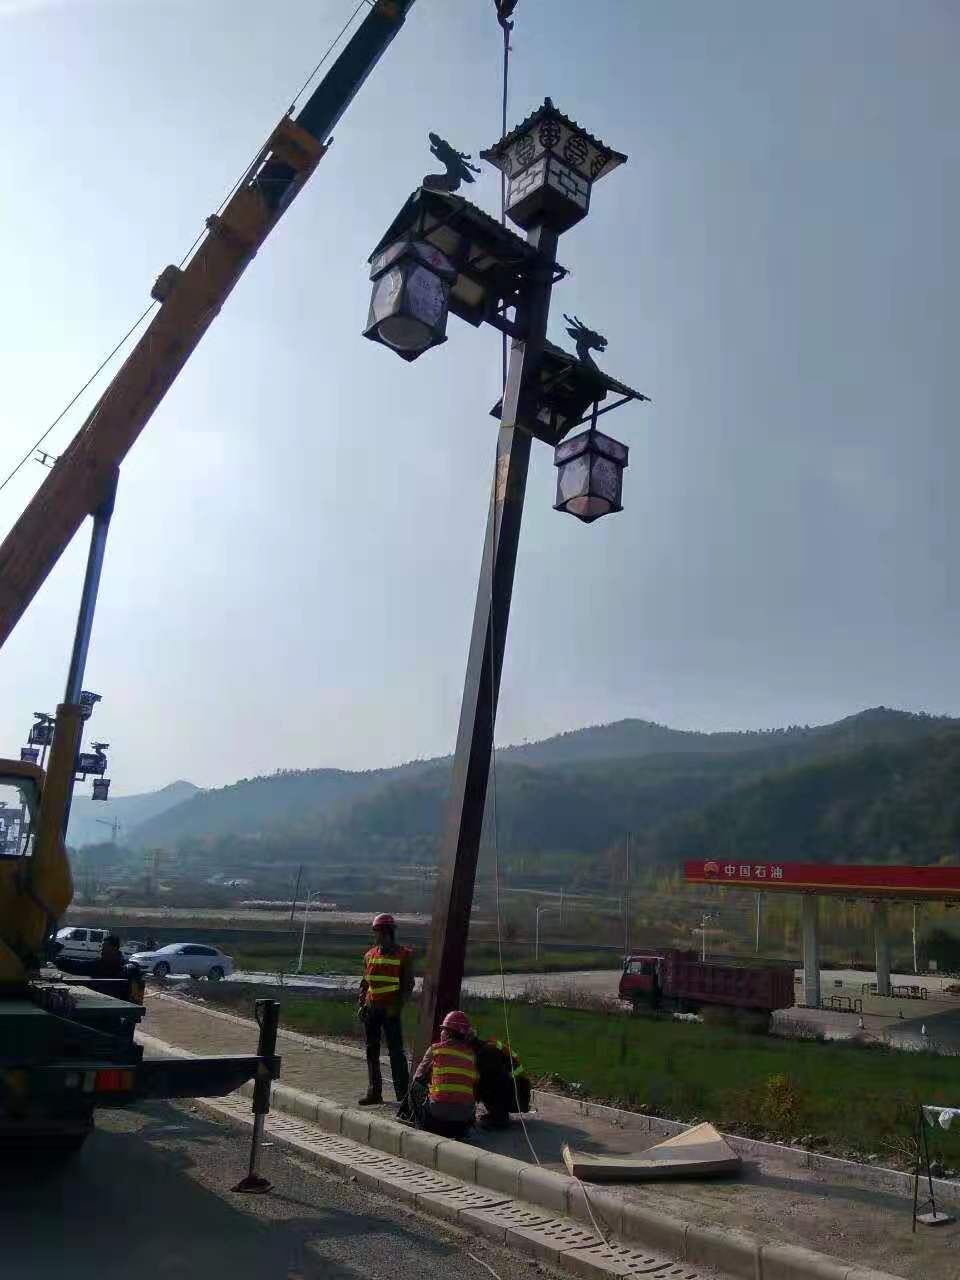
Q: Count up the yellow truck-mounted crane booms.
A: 1